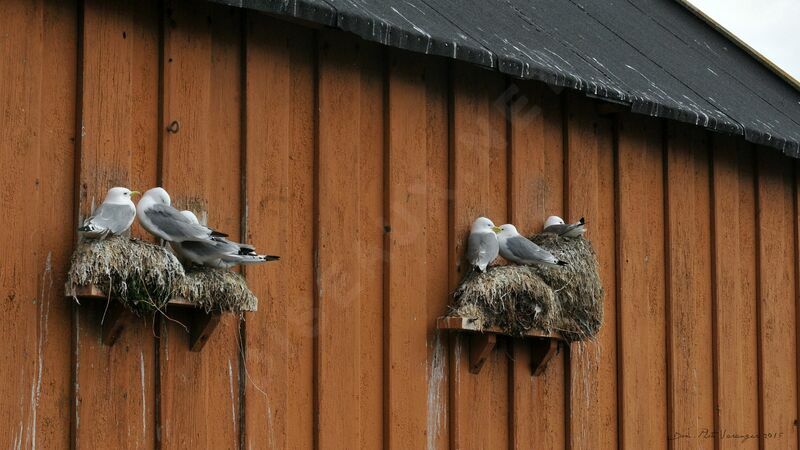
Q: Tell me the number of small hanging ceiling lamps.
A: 0